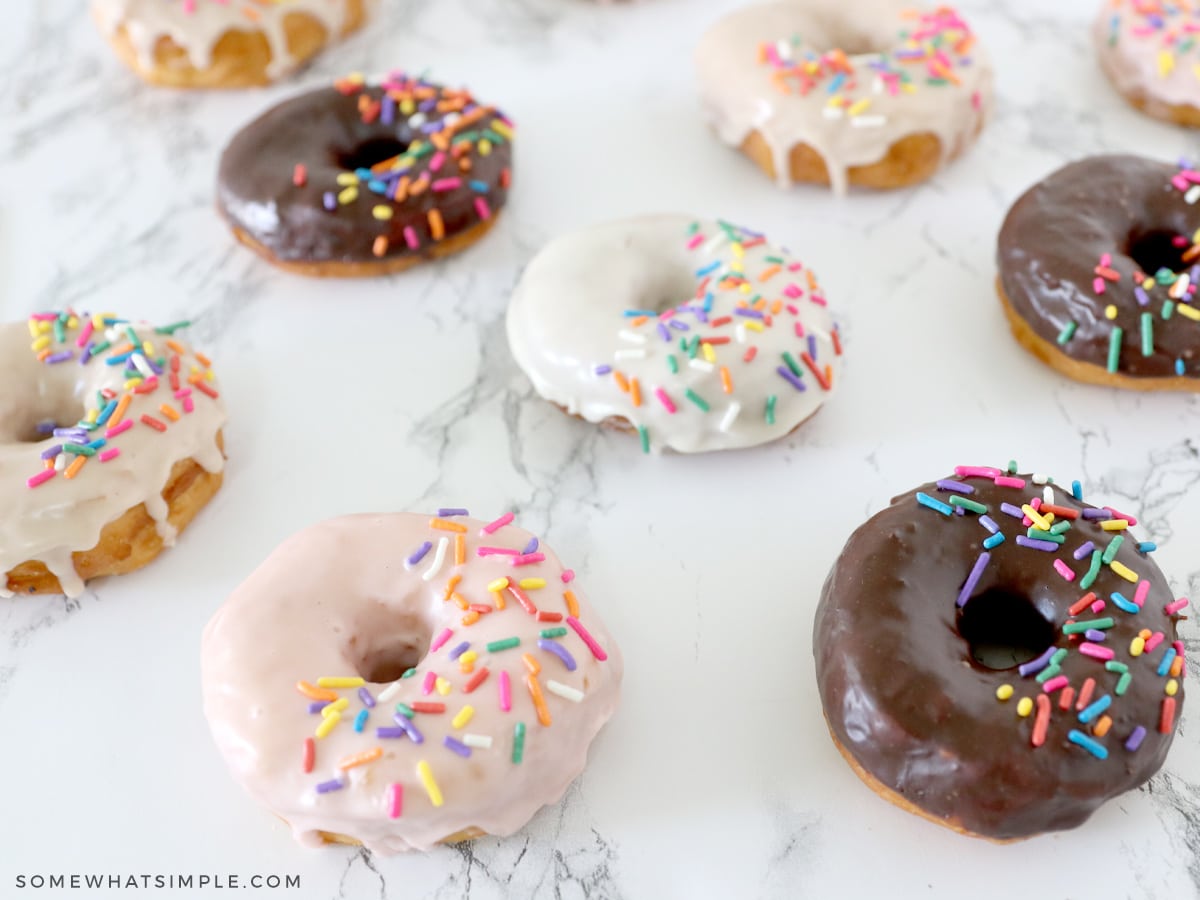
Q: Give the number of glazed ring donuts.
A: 9